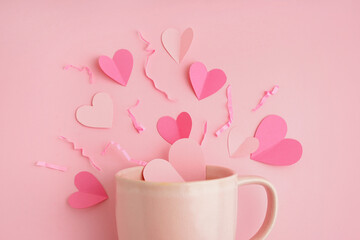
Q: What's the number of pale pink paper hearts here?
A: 4